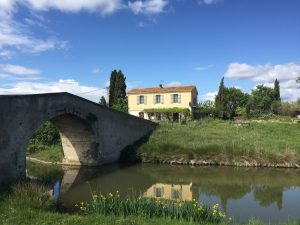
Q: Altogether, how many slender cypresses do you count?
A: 2